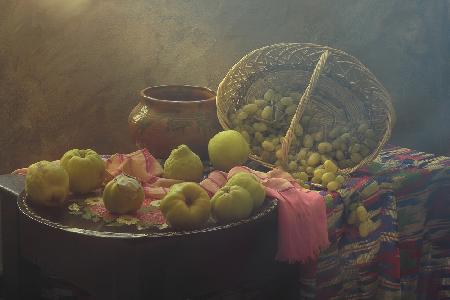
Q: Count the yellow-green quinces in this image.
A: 8